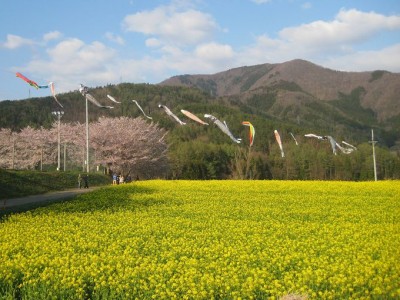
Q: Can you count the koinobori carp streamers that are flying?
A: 15